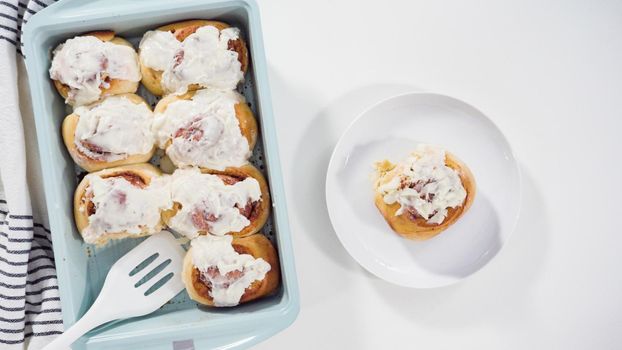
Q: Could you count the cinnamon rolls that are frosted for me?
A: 8